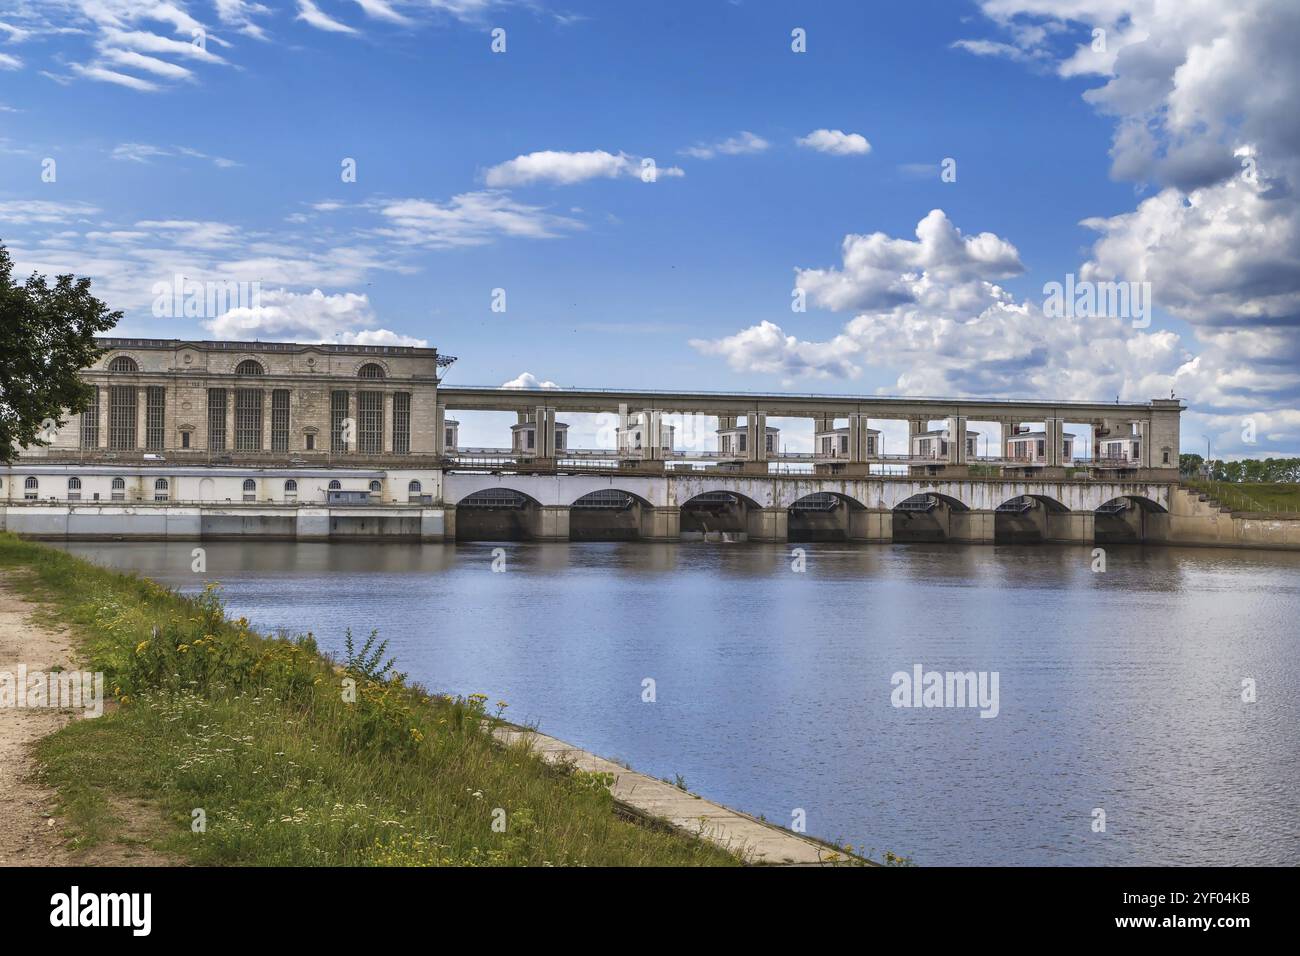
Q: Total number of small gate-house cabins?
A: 8